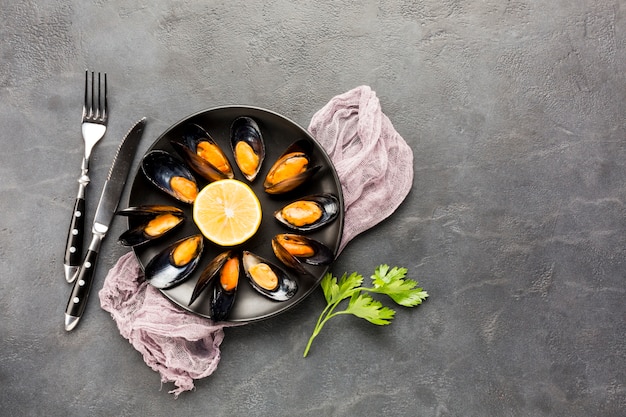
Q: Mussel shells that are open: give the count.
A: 10